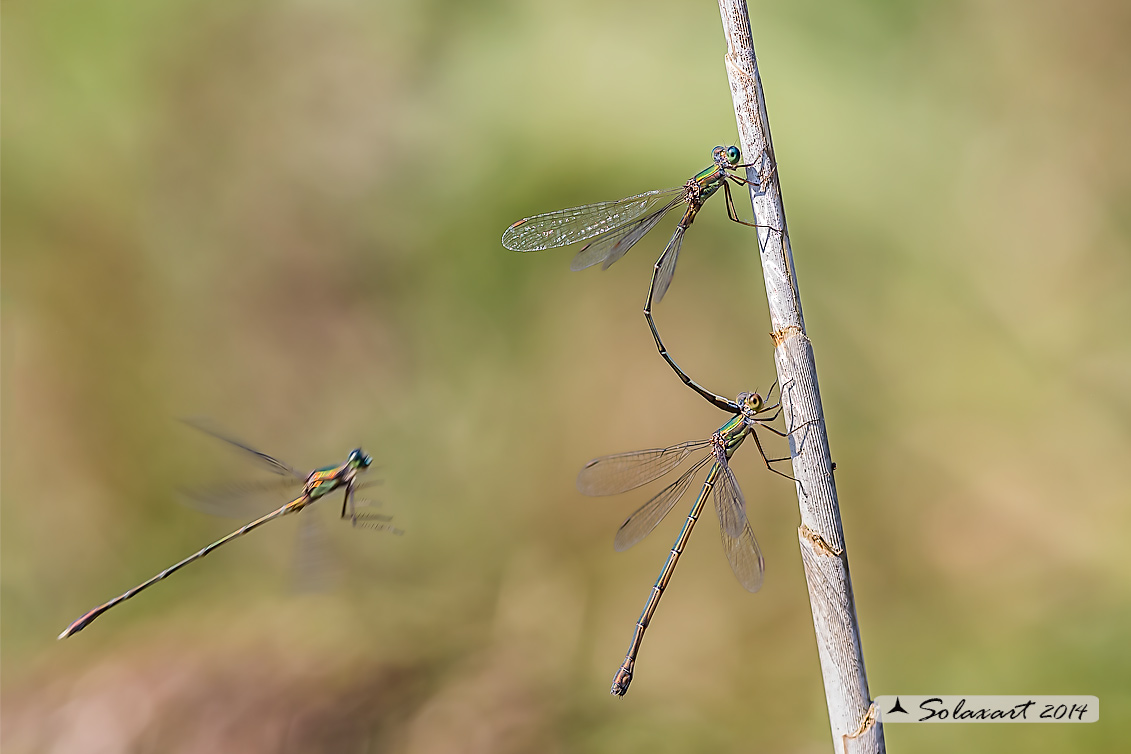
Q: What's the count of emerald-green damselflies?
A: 3